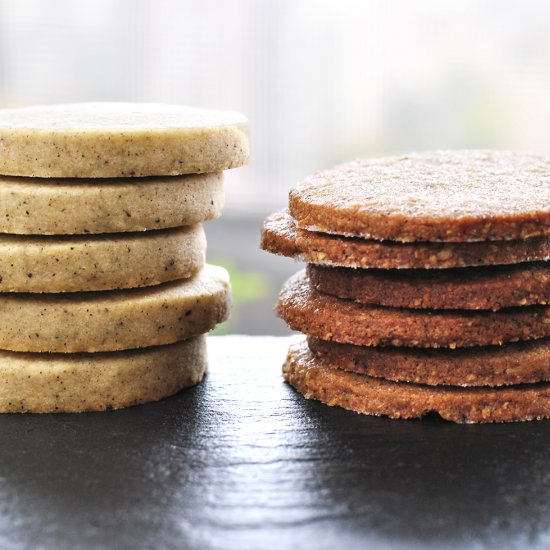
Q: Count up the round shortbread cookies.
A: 11